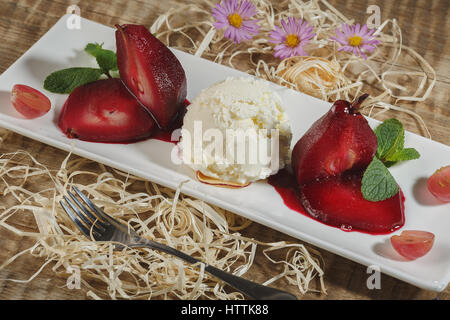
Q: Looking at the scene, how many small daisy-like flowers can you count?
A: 3